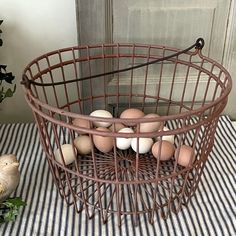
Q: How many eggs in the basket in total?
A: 13